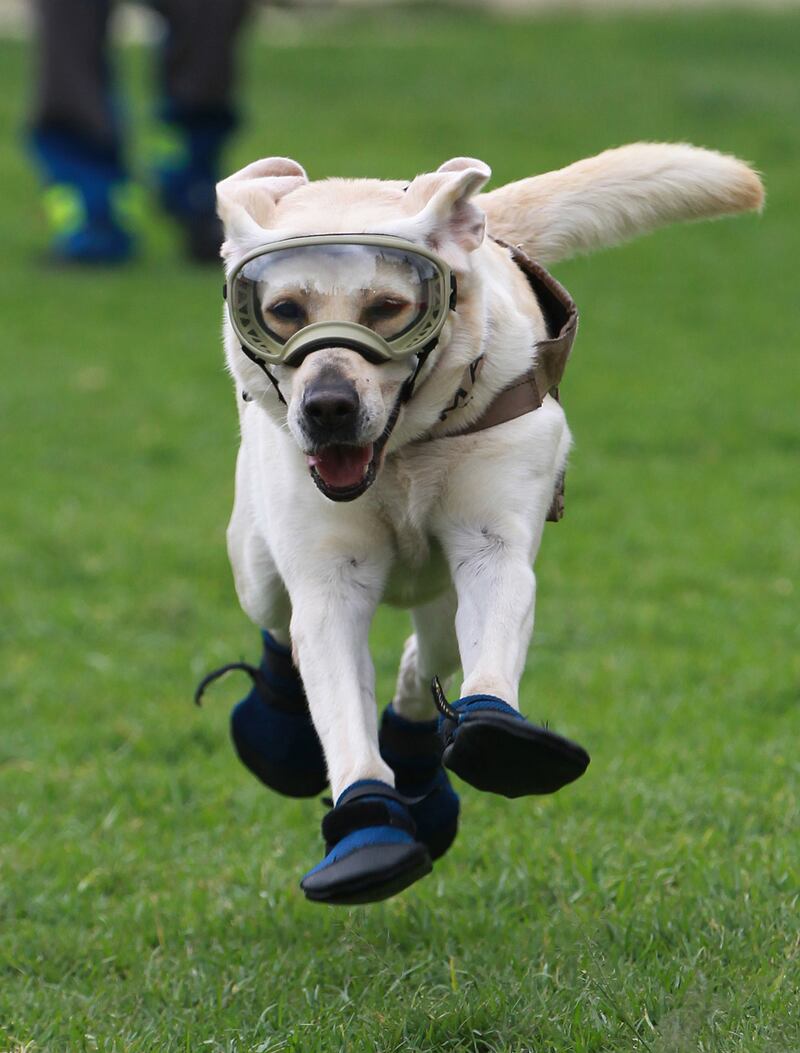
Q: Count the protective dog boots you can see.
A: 4